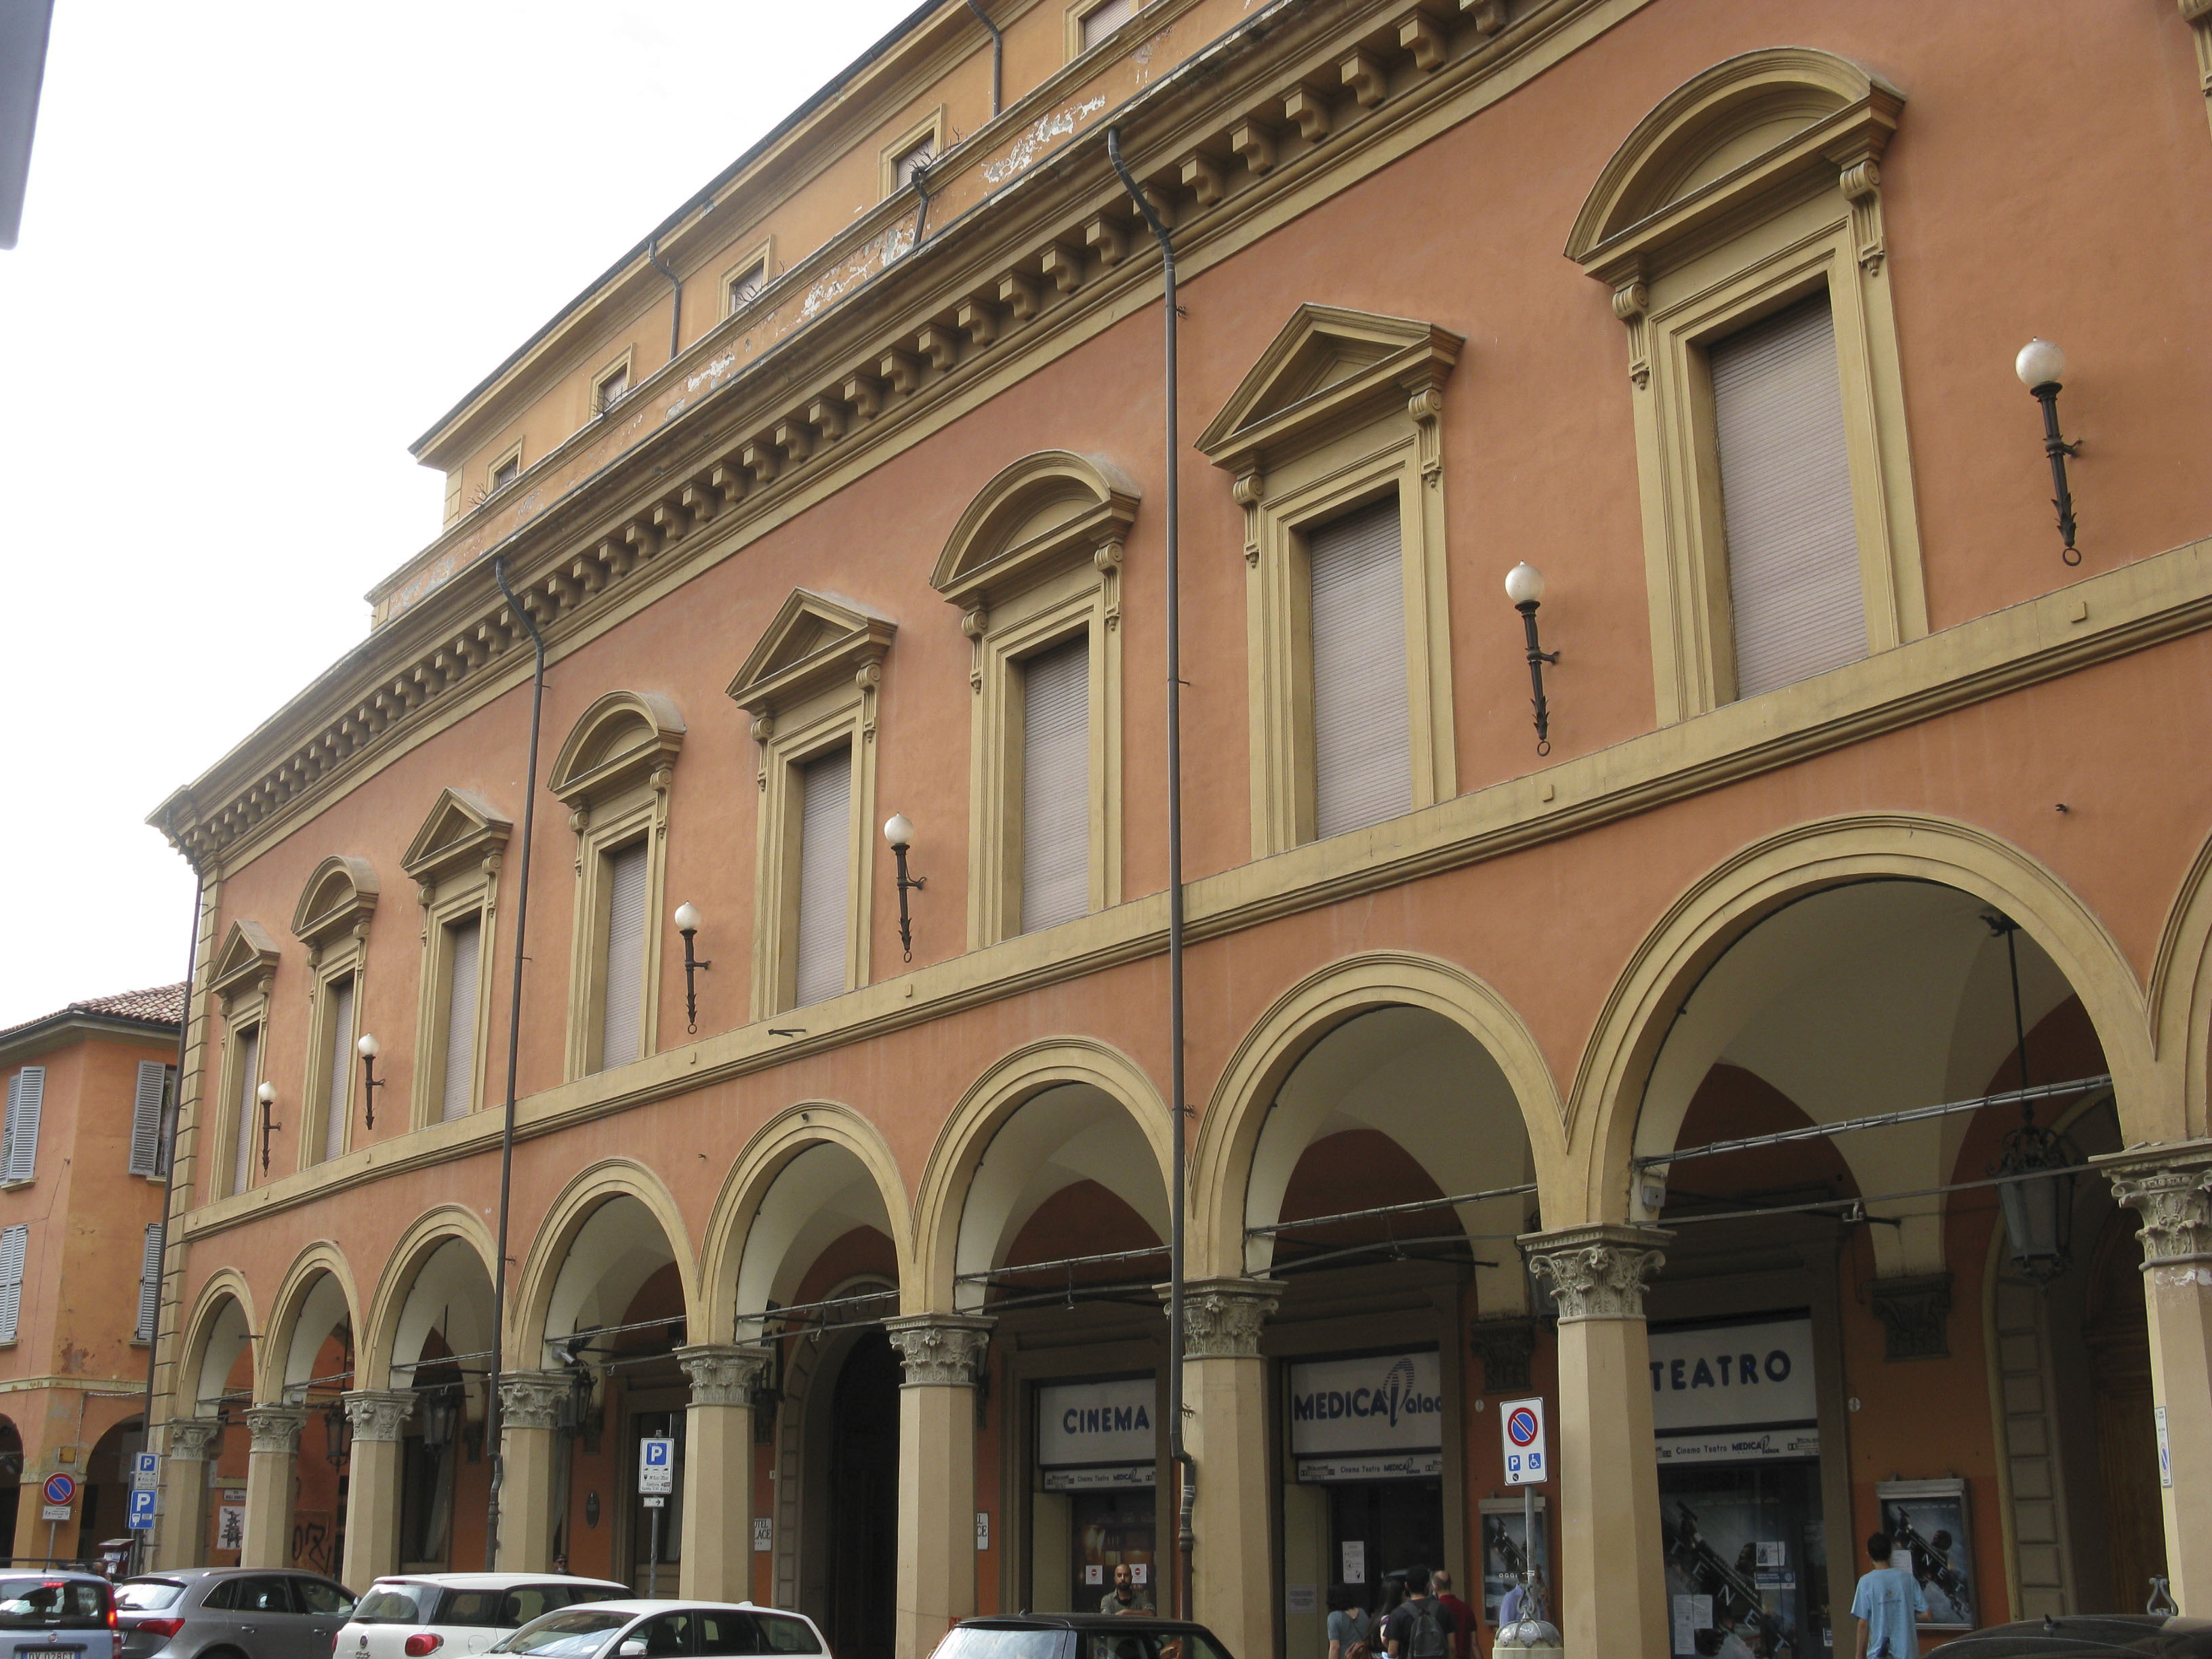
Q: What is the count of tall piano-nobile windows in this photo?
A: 8